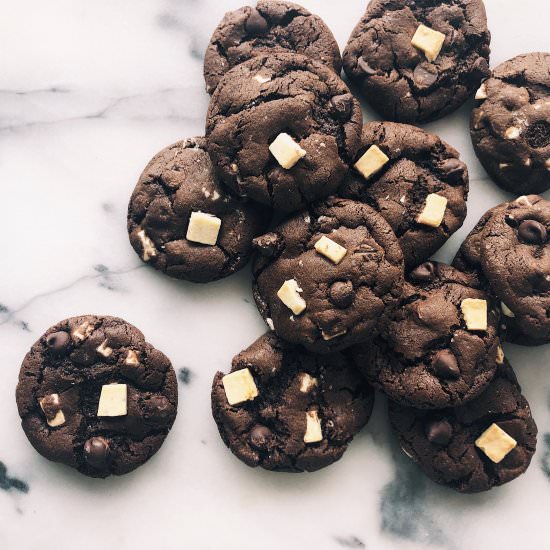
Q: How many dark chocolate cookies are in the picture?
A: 12